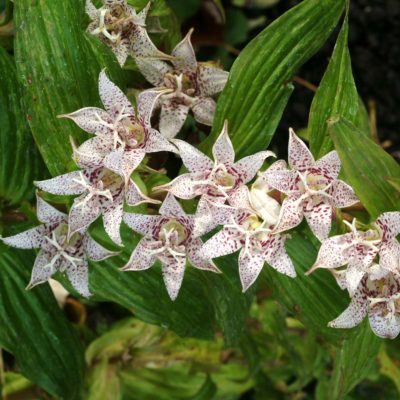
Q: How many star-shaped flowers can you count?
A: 11